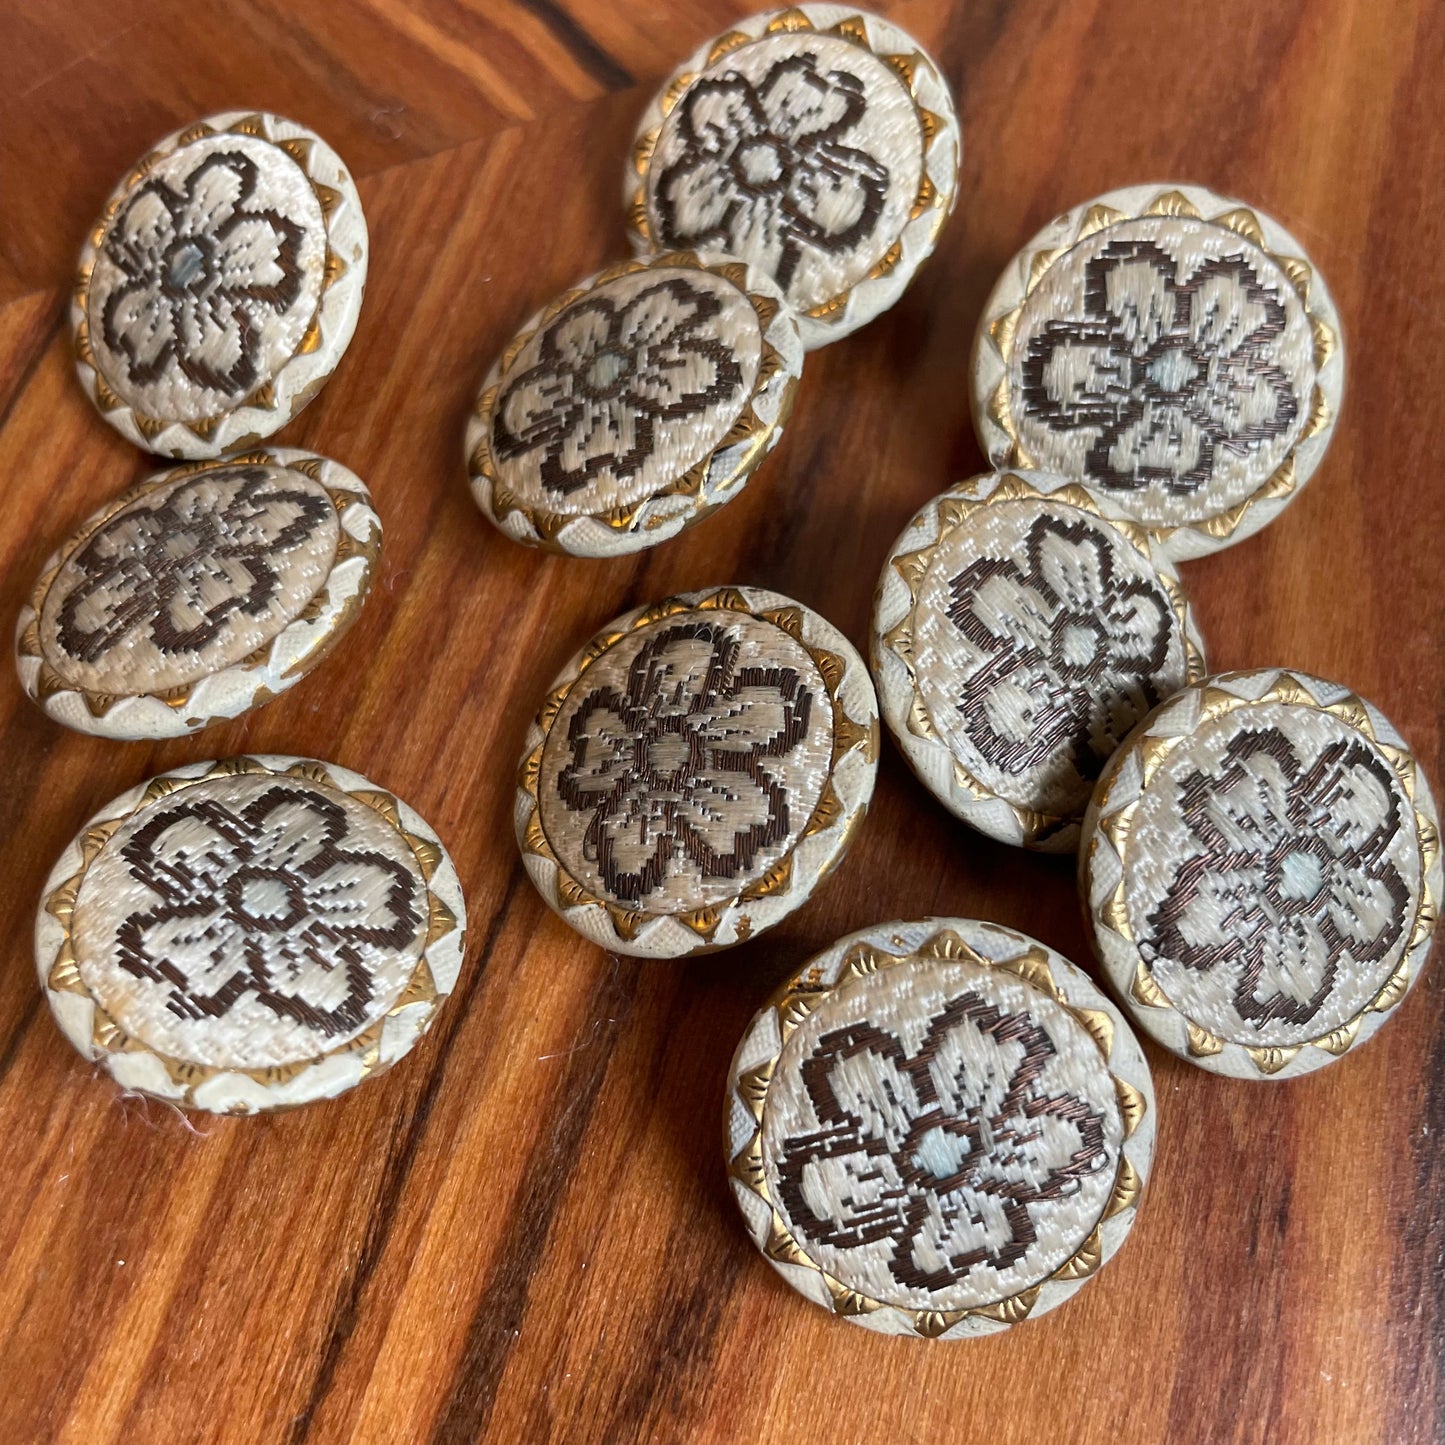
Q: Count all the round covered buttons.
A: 10